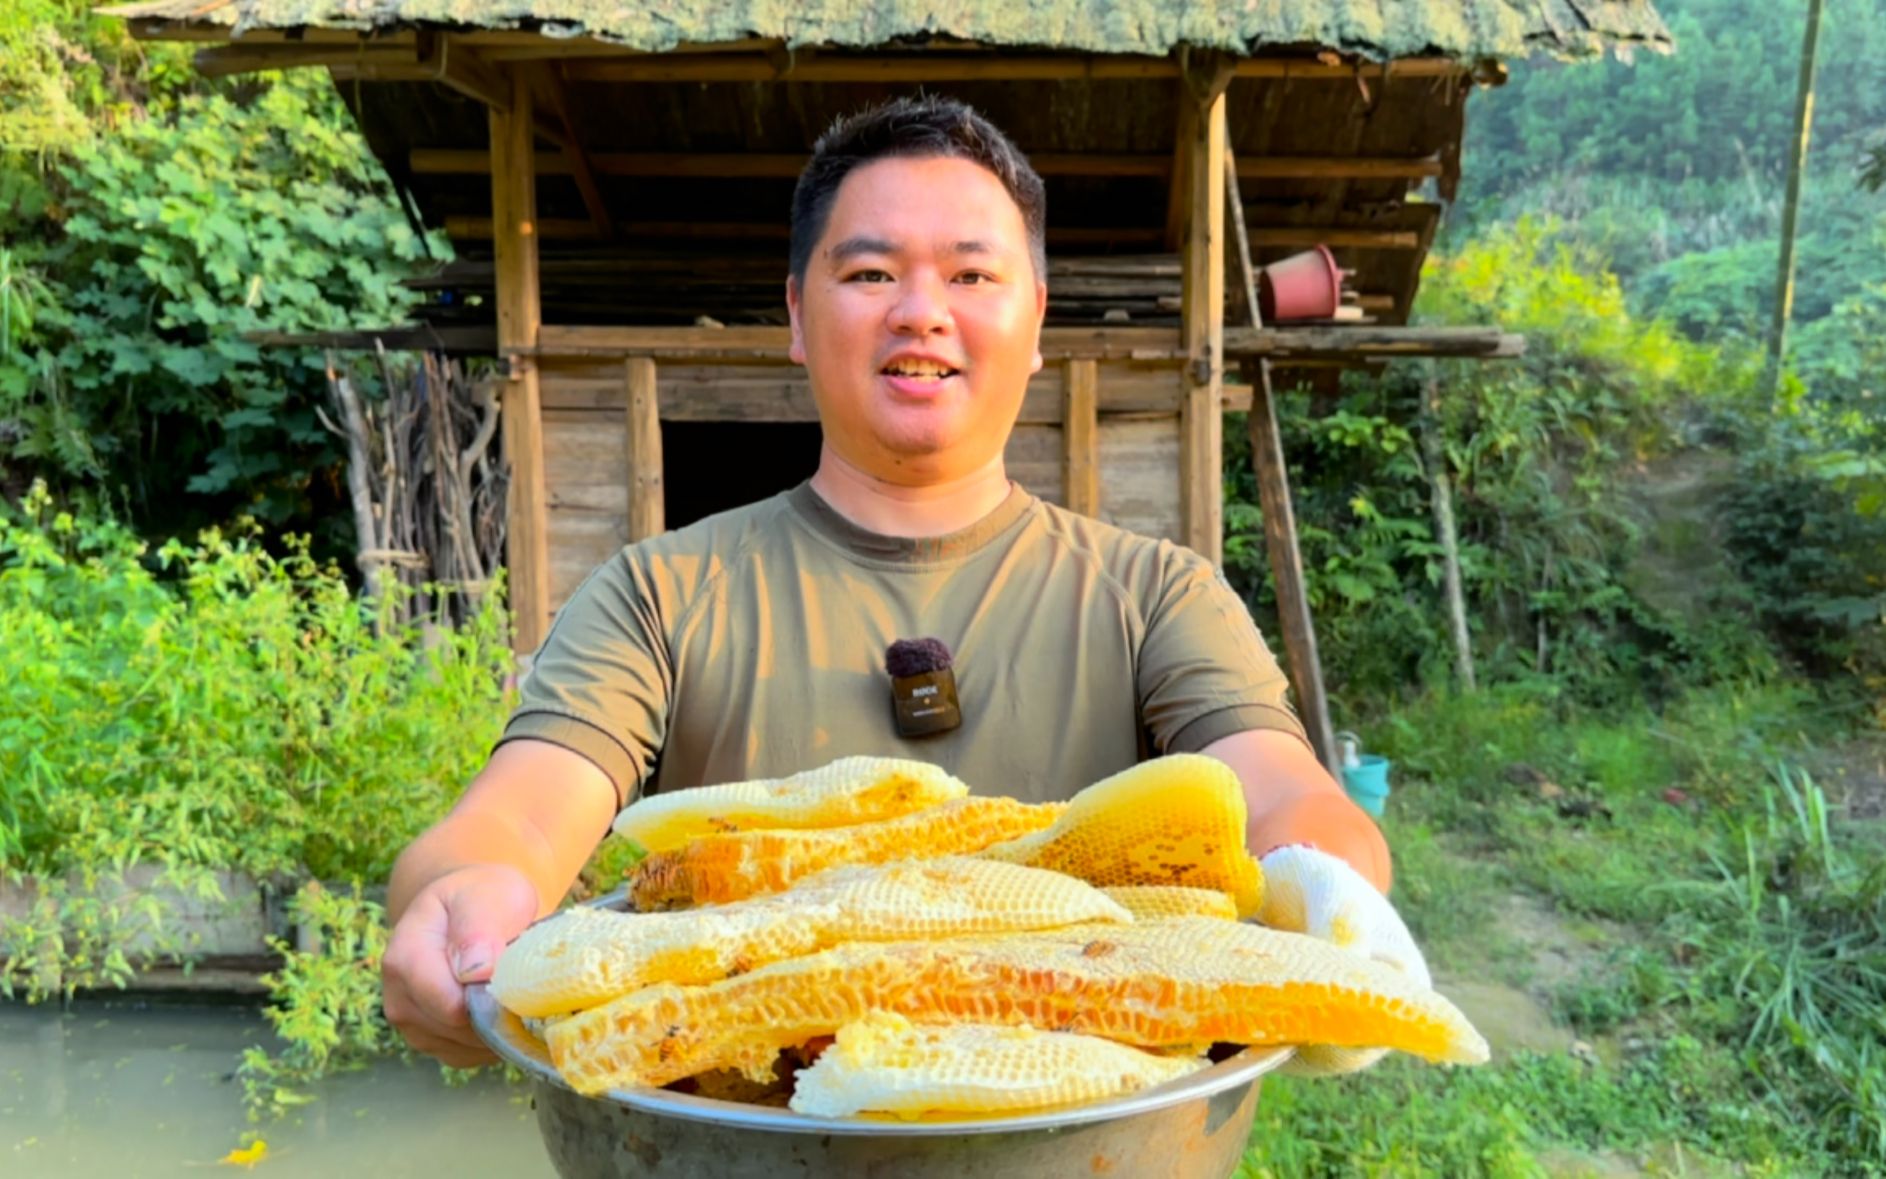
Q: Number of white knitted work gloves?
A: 1